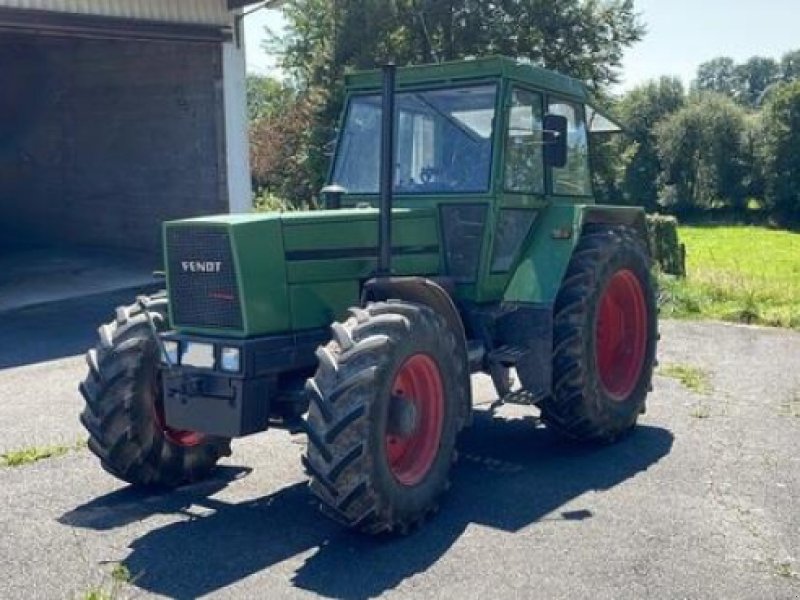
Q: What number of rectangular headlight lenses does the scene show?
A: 2